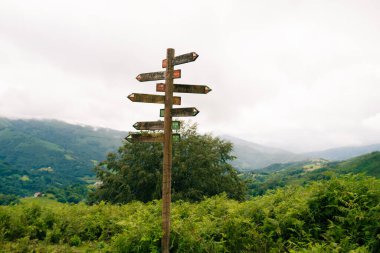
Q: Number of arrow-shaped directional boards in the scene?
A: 7